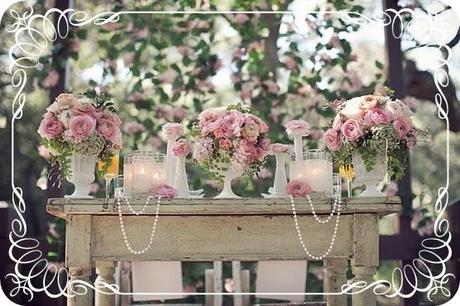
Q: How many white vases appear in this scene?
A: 7